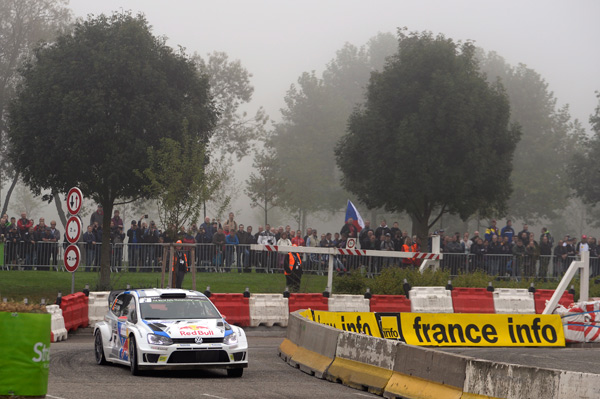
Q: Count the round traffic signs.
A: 3